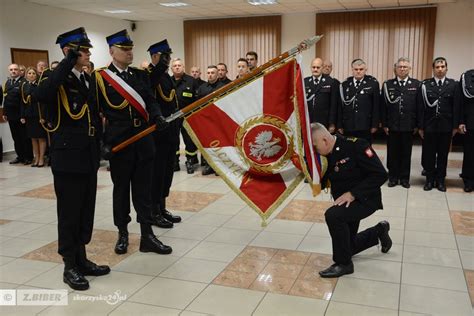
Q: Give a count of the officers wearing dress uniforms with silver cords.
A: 5